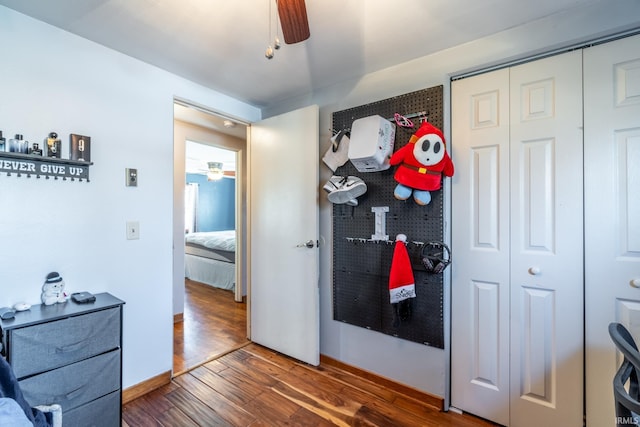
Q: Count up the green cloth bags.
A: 0